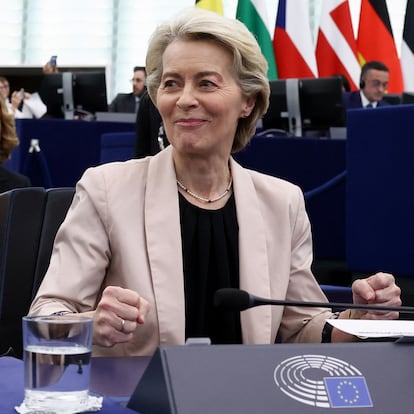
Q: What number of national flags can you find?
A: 6